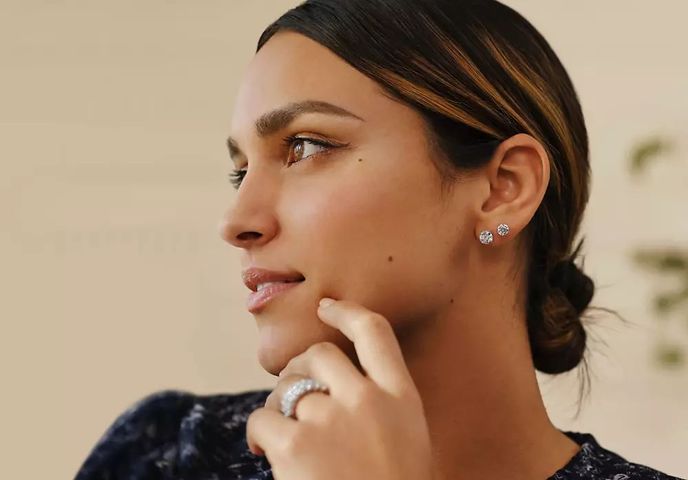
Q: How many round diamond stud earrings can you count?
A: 2